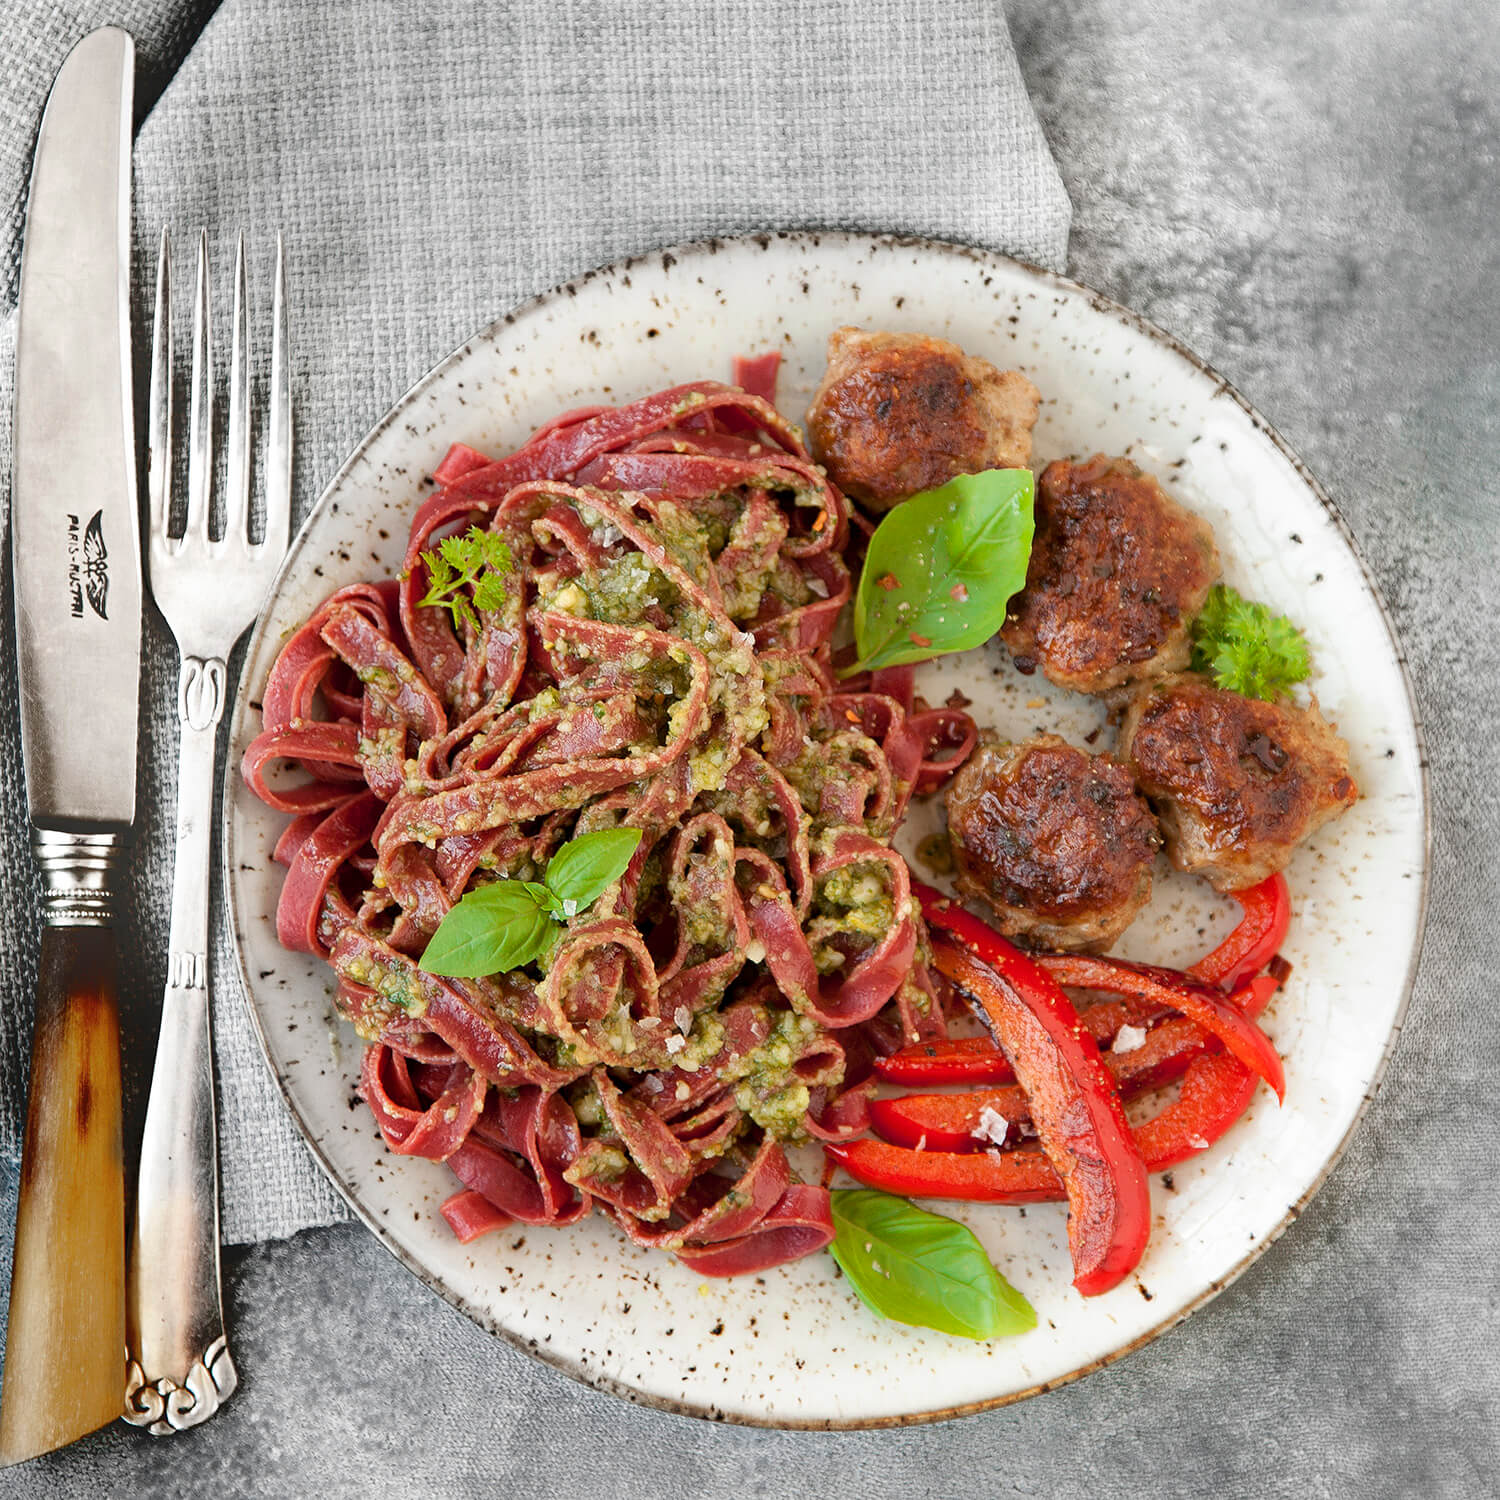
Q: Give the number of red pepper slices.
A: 5